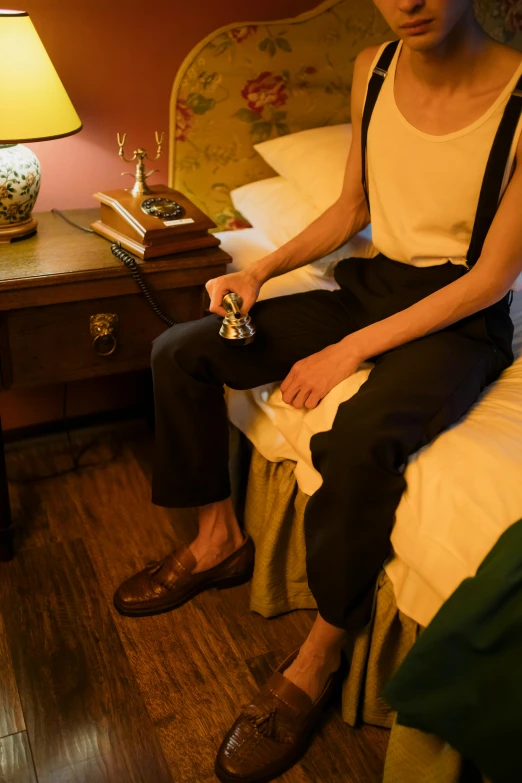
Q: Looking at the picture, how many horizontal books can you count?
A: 0